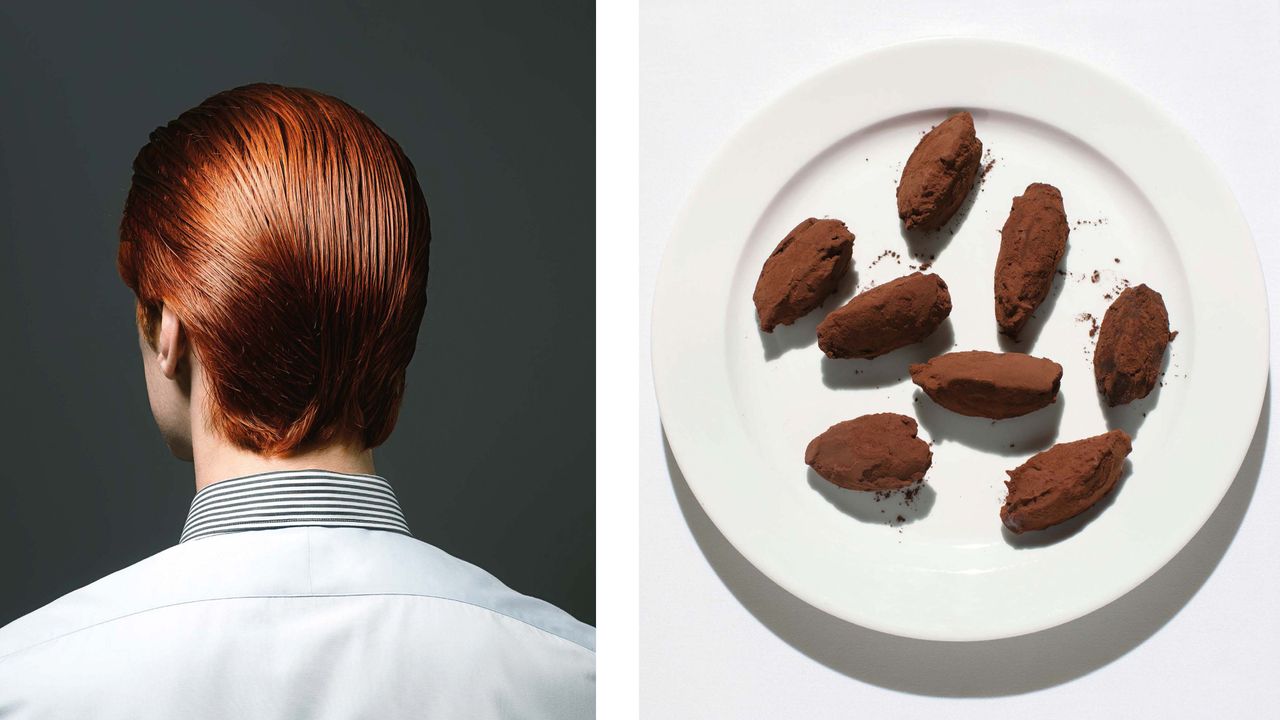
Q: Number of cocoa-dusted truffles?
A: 8